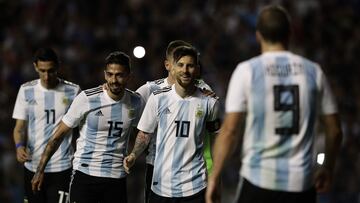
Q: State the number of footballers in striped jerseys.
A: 5